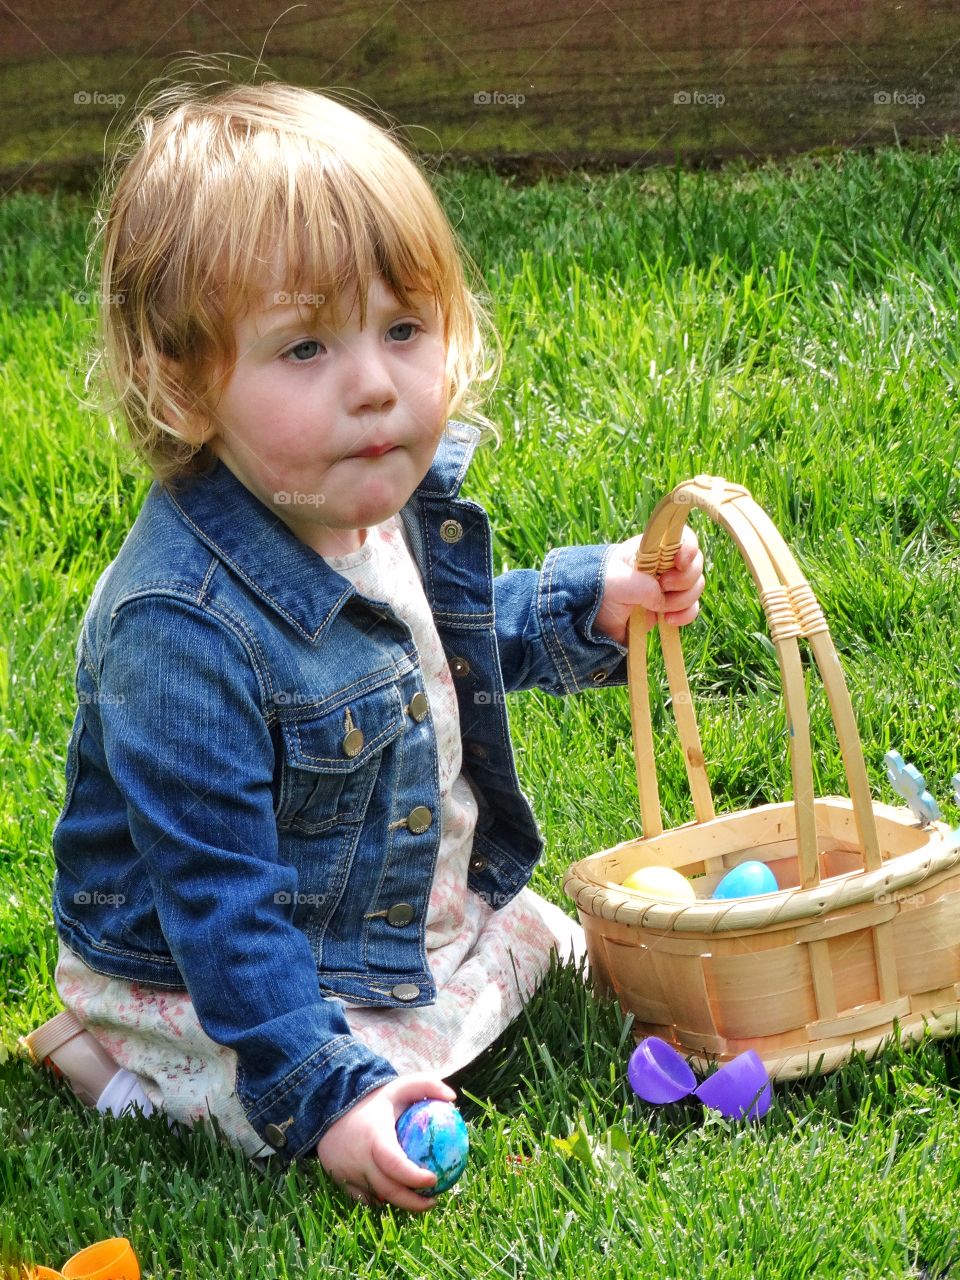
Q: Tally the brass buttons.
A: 6